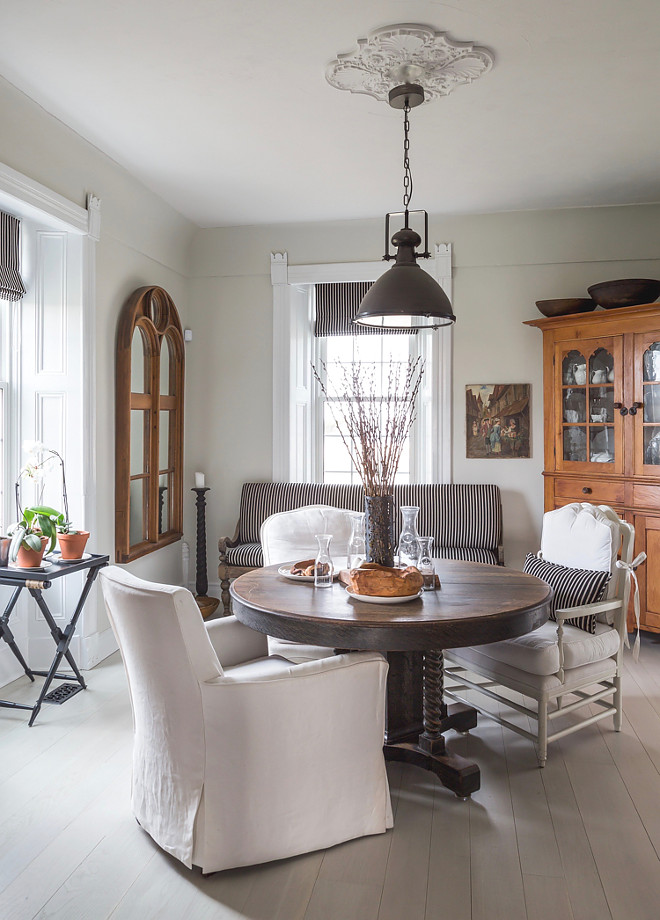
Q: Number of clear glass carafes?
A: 4